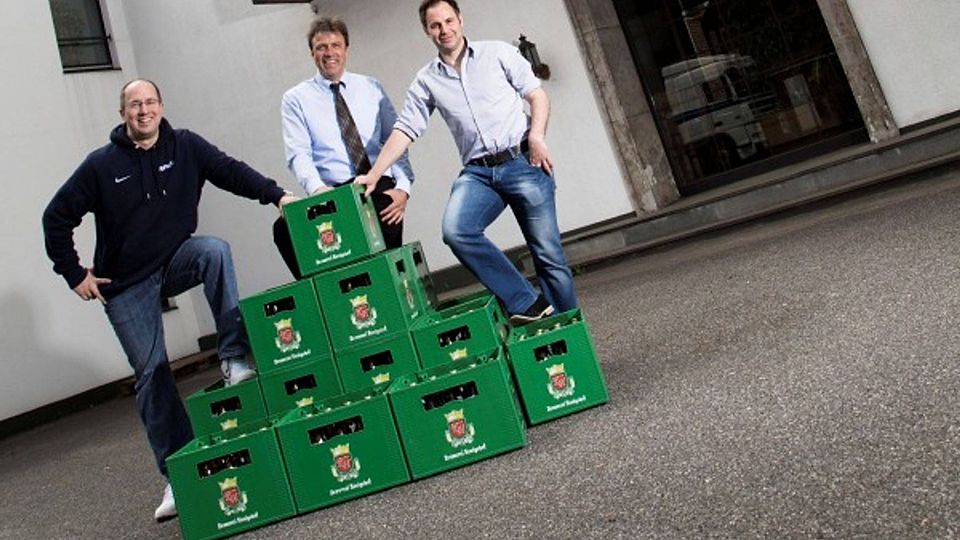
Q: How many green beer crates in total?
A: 12